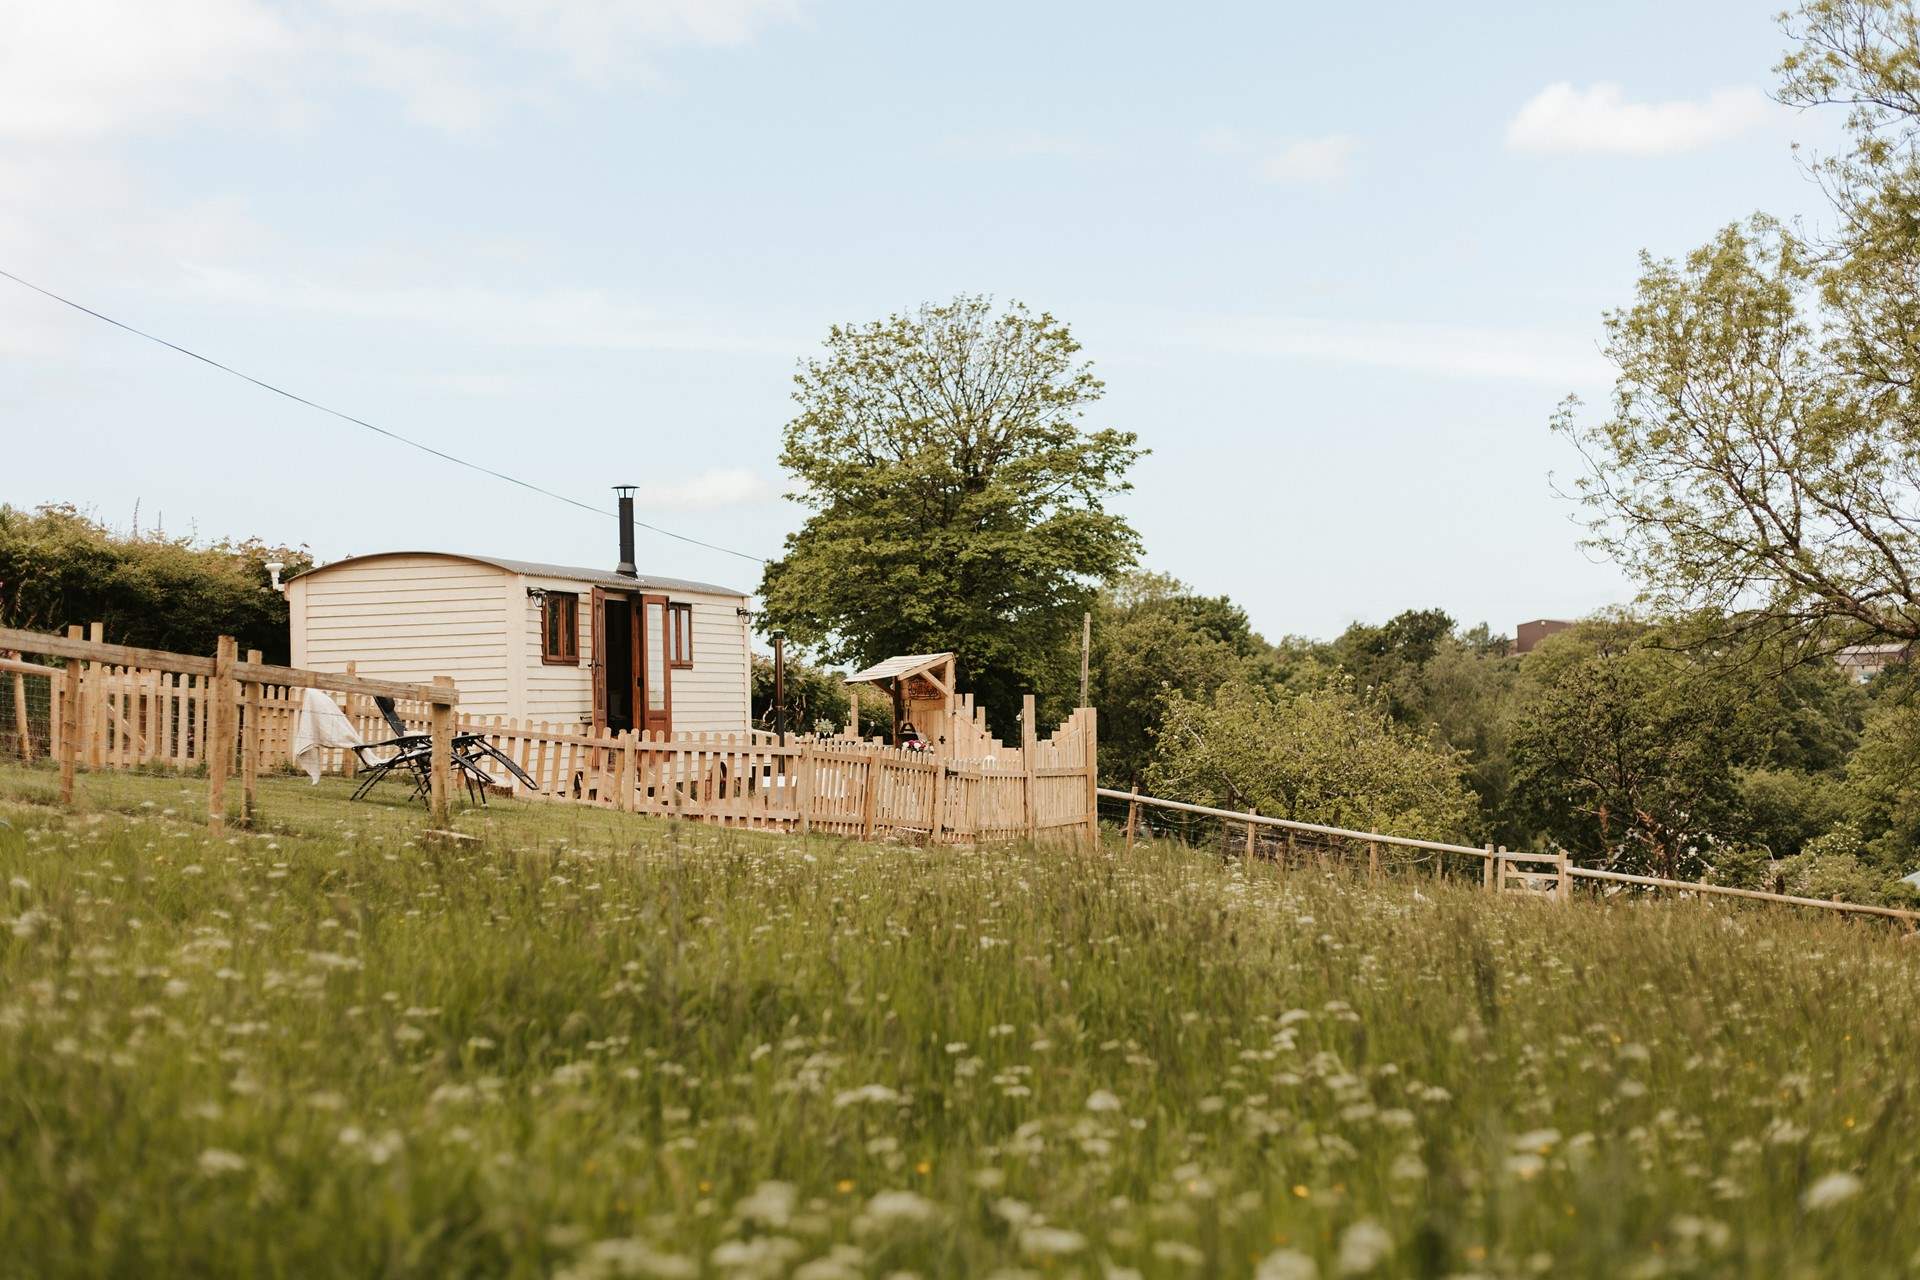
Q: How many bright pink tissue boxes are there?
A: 0